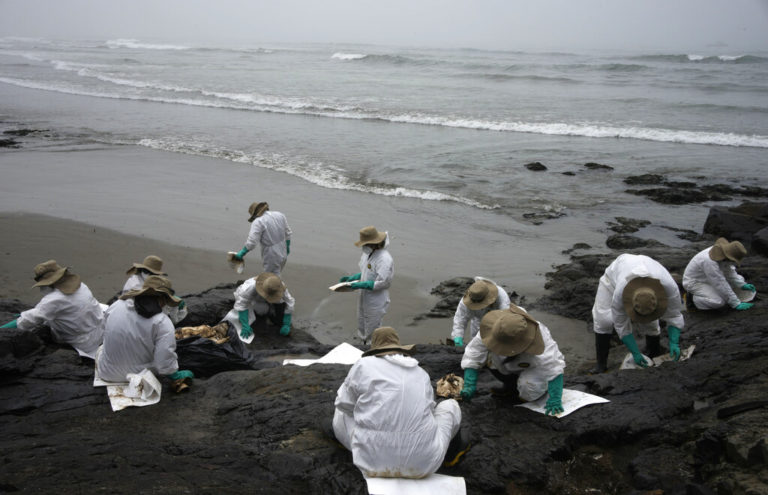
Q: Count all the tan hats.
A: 11